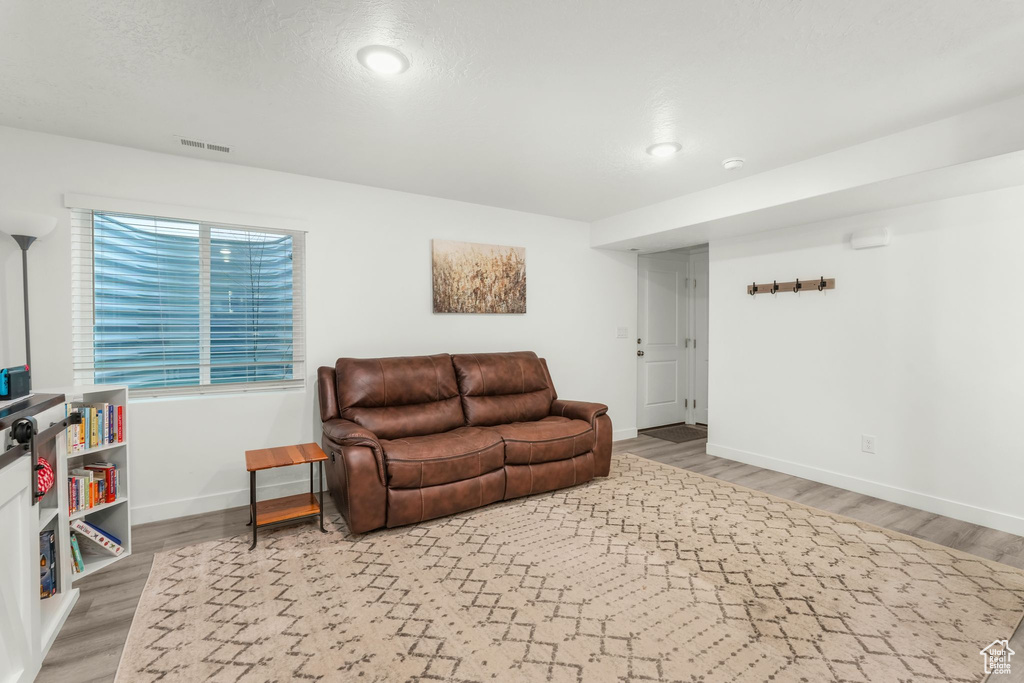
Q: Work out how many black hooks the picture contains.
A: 4